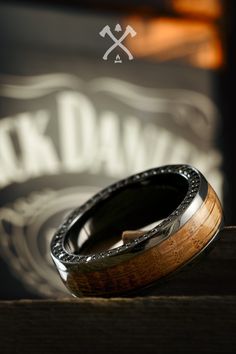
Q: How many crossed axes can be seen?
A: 2